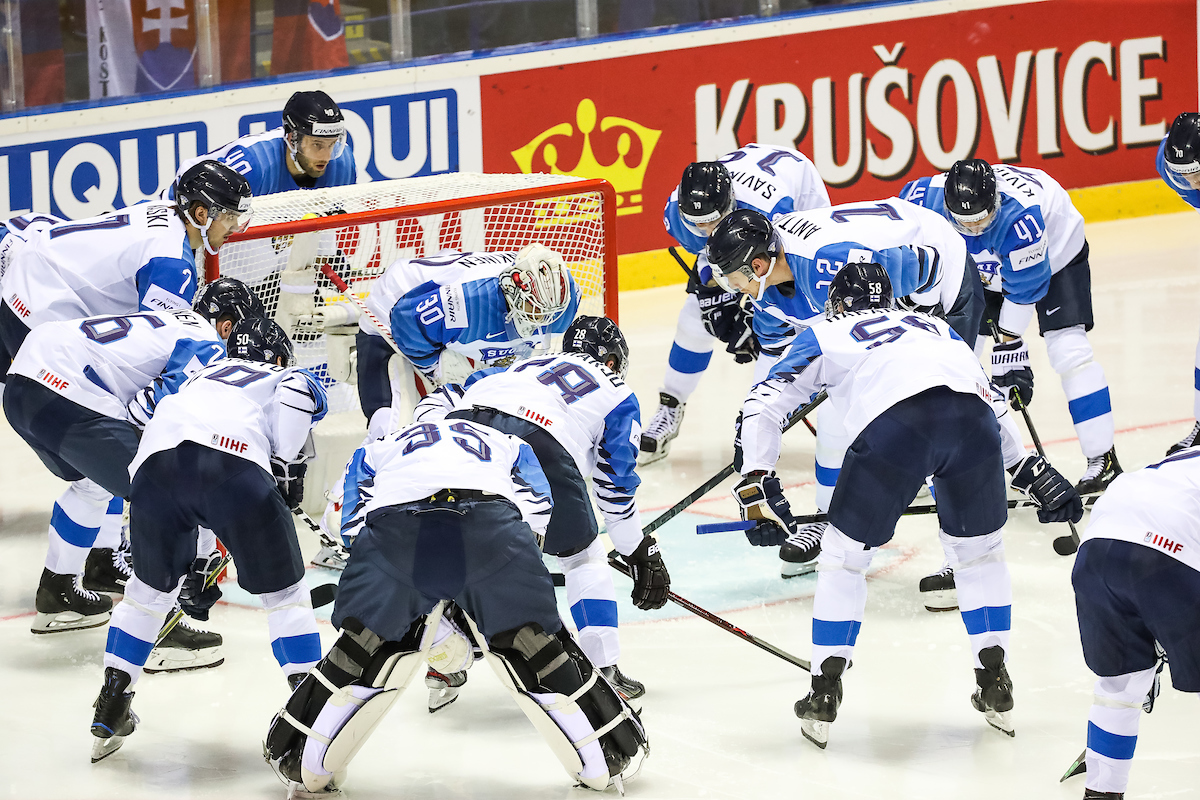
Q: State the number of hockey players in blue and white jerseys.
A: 14